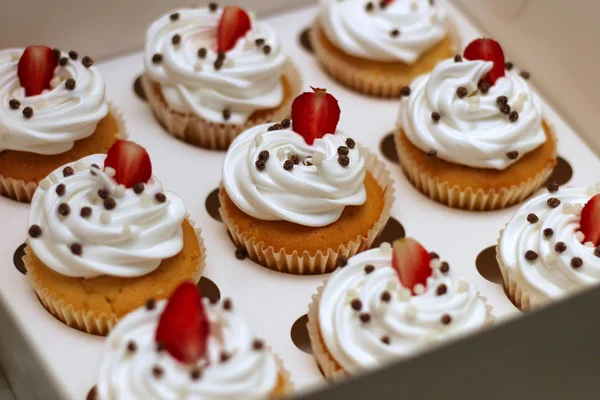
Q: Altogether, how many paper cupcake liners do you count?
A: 9